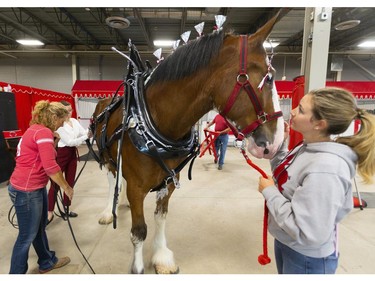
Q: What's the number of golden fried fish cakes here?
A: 0